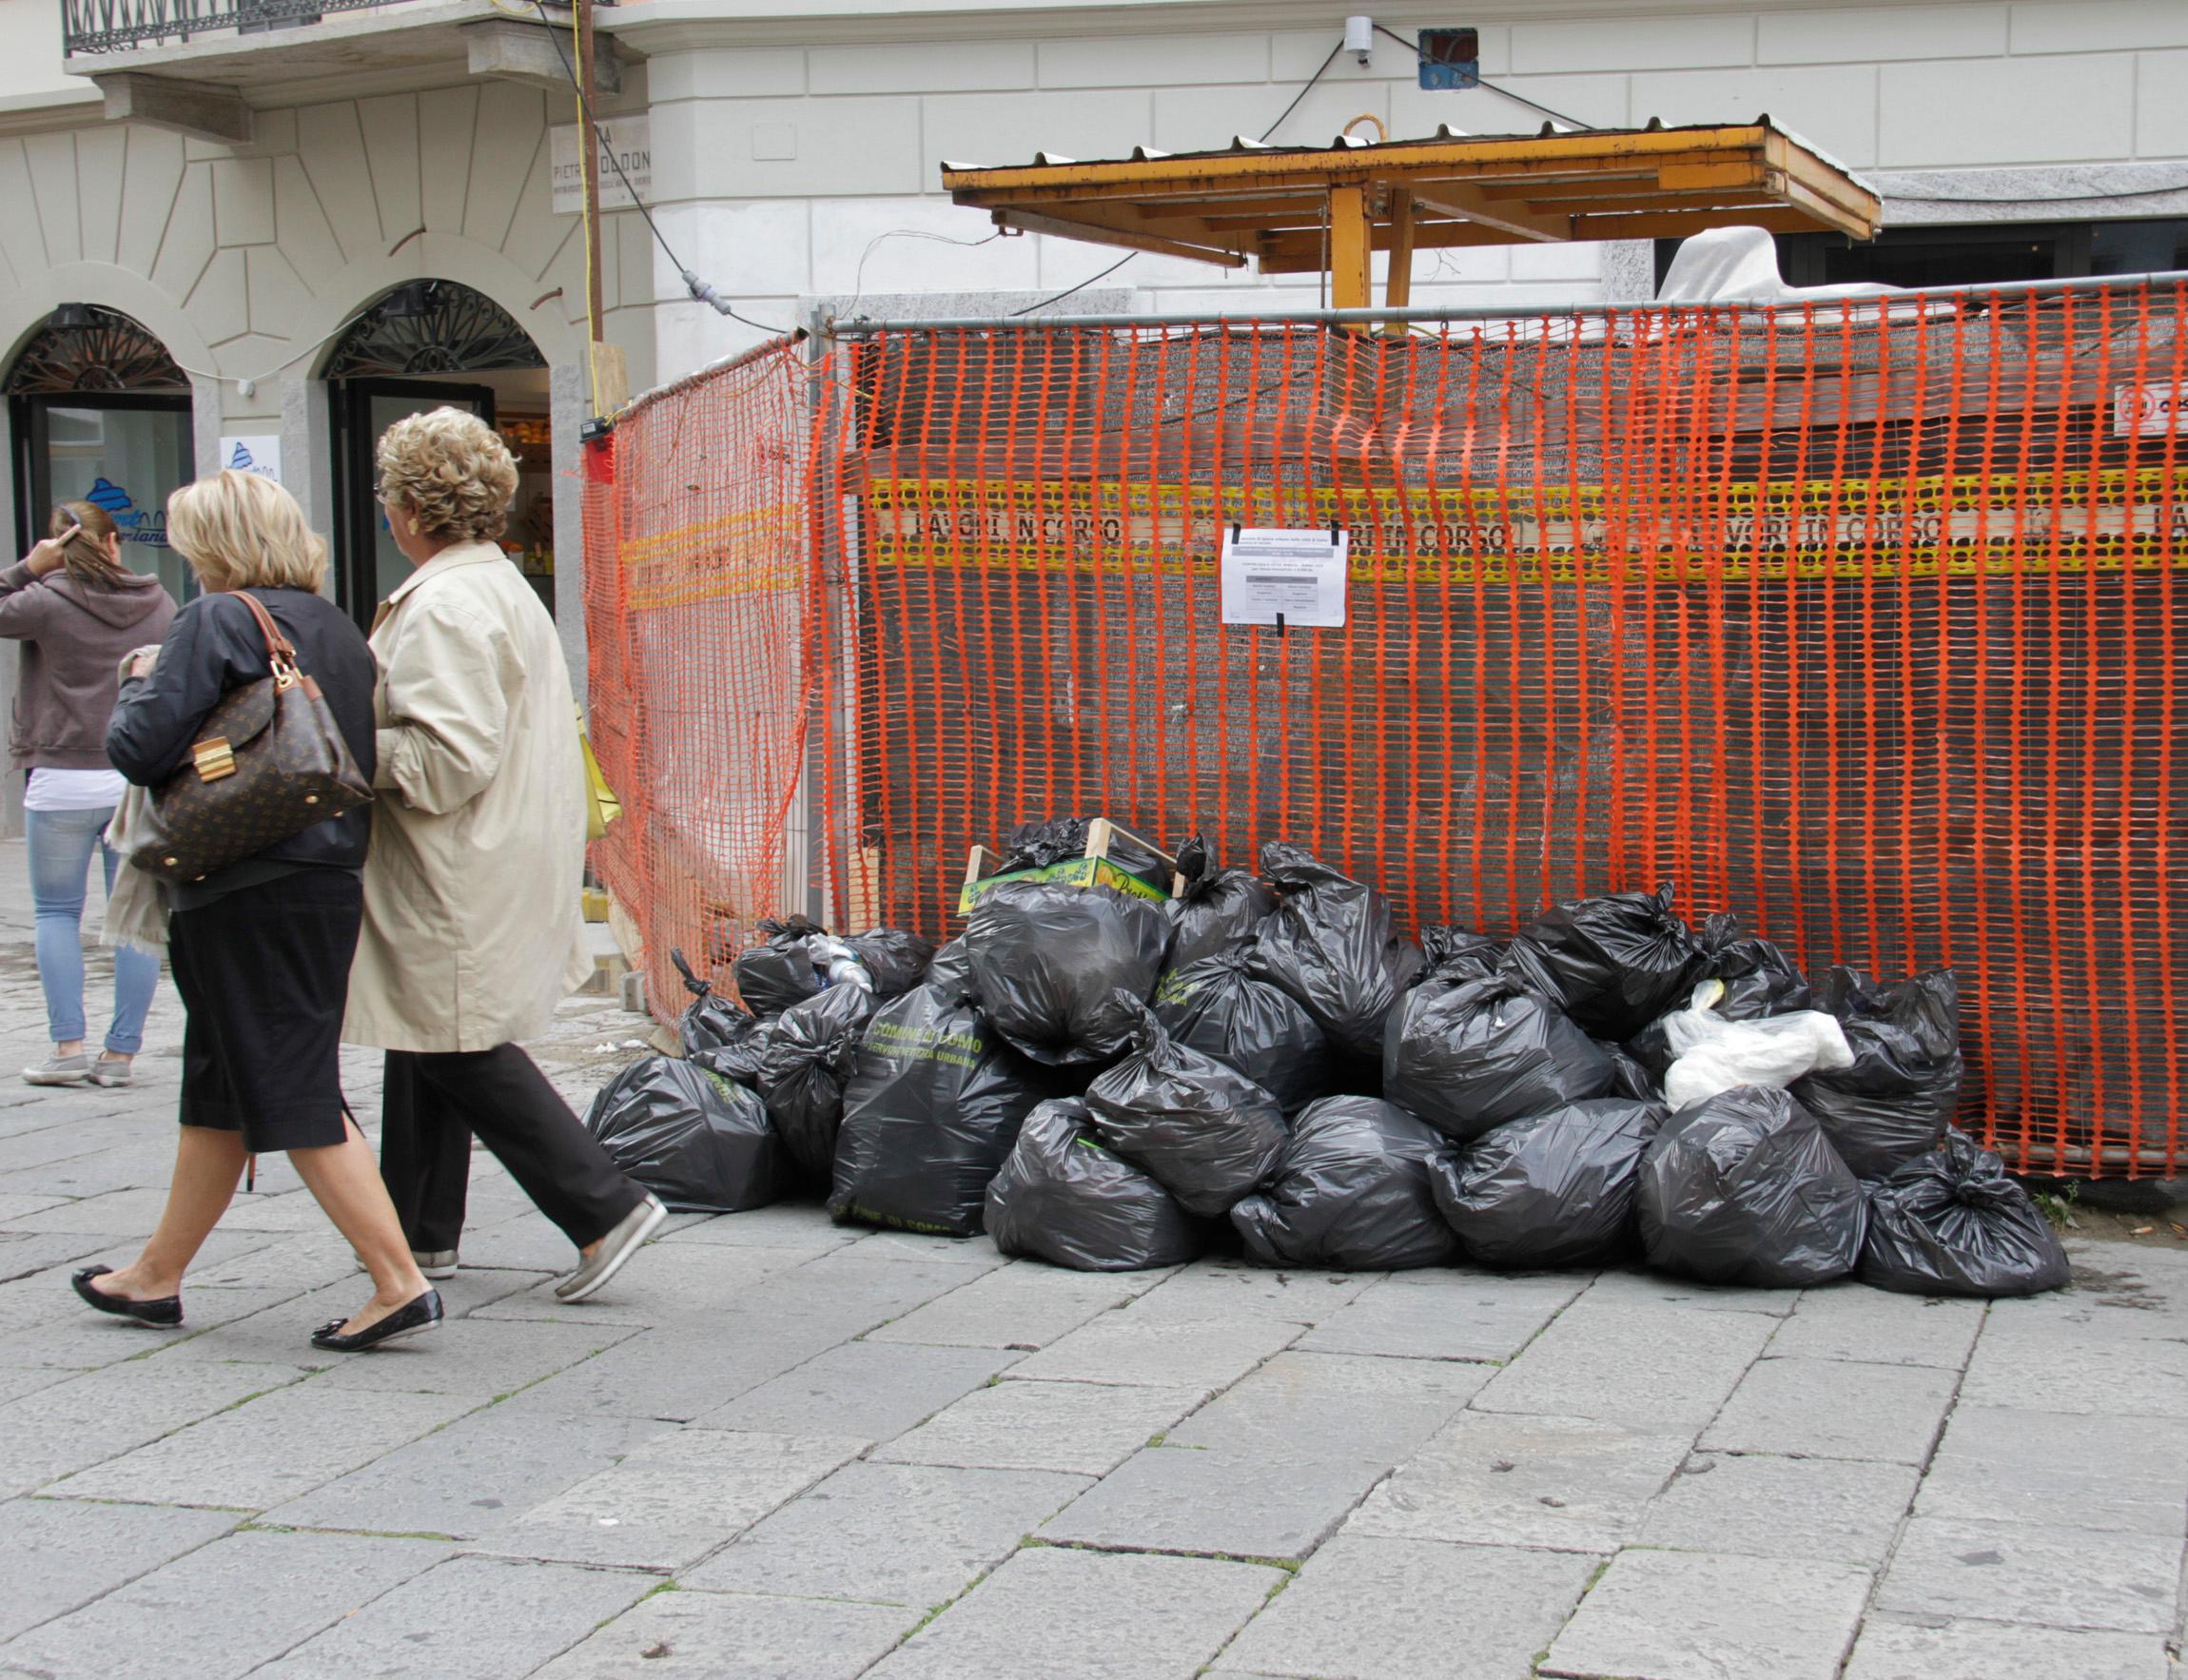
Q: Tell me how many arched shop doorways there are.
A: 2